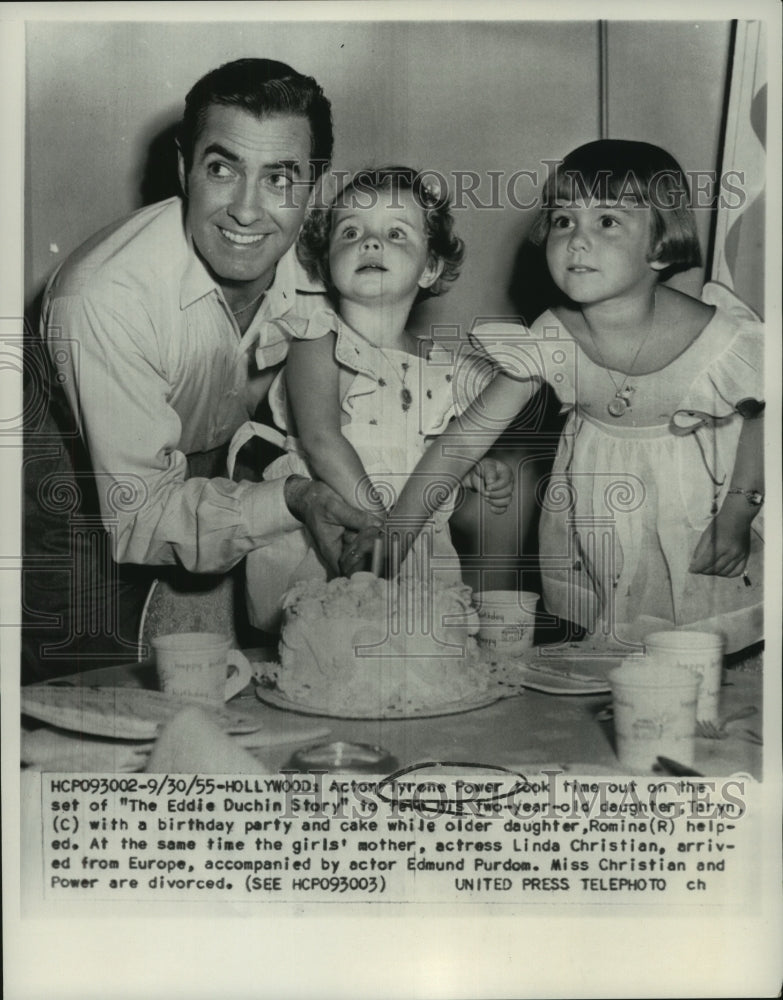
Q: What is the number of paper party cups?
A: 4